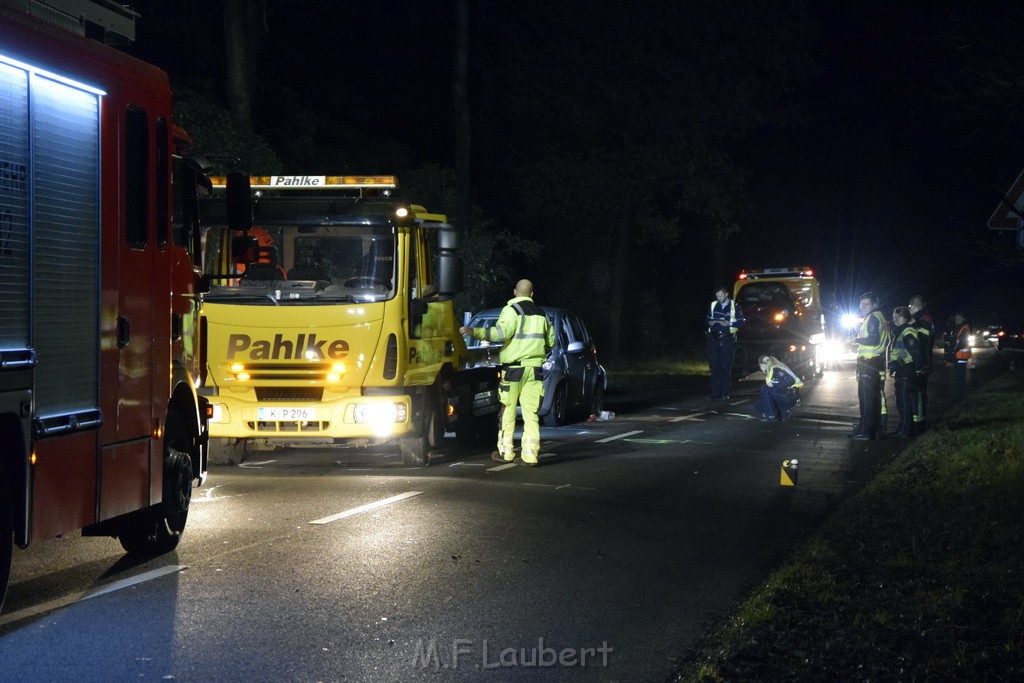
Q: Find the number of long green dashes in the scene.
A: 1